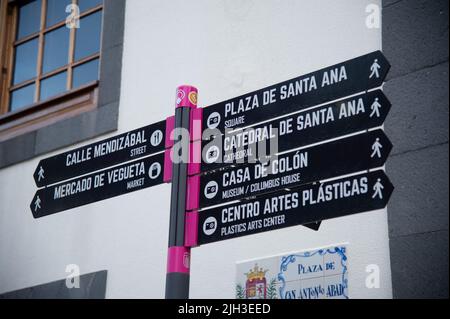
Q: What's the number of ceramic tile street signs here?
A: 1